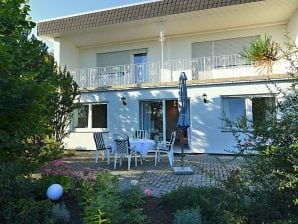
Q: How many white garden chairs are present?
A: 4